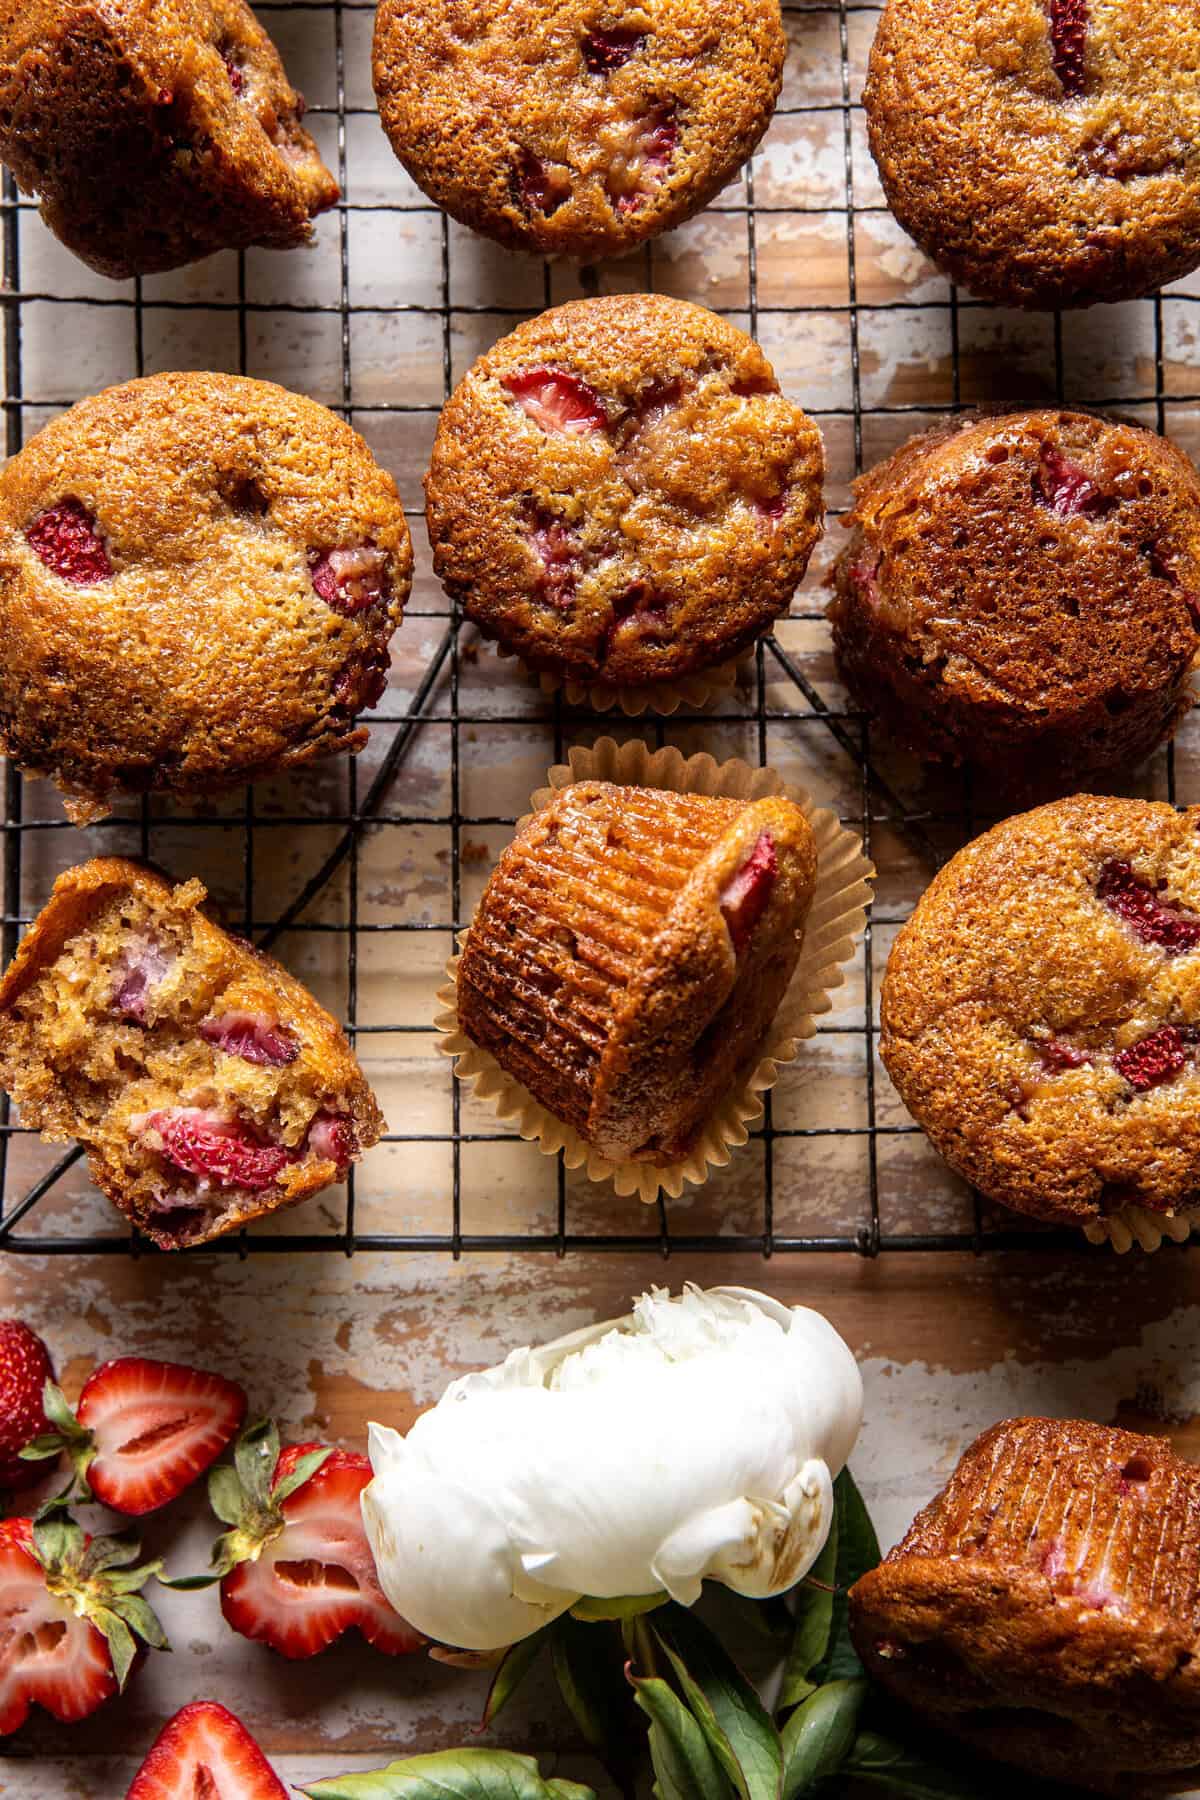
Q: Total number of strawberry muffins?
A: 10